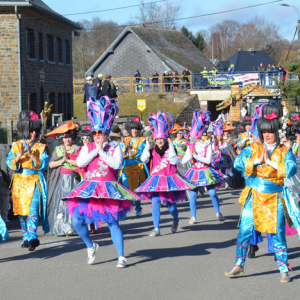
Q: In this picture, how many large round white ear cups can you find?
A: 0